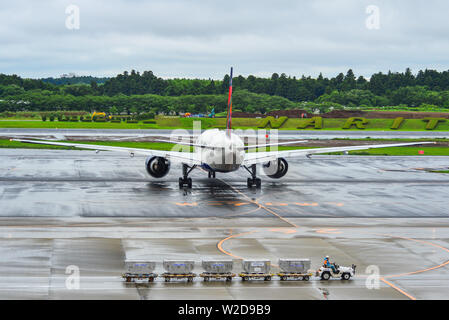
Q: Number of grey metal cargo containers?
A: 5